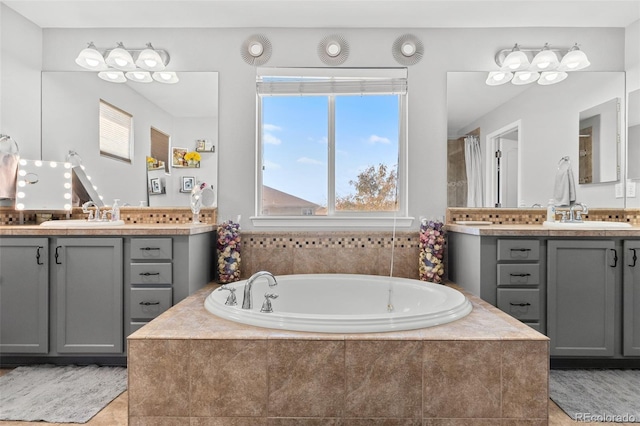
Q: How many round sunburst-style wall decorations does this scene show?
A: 3